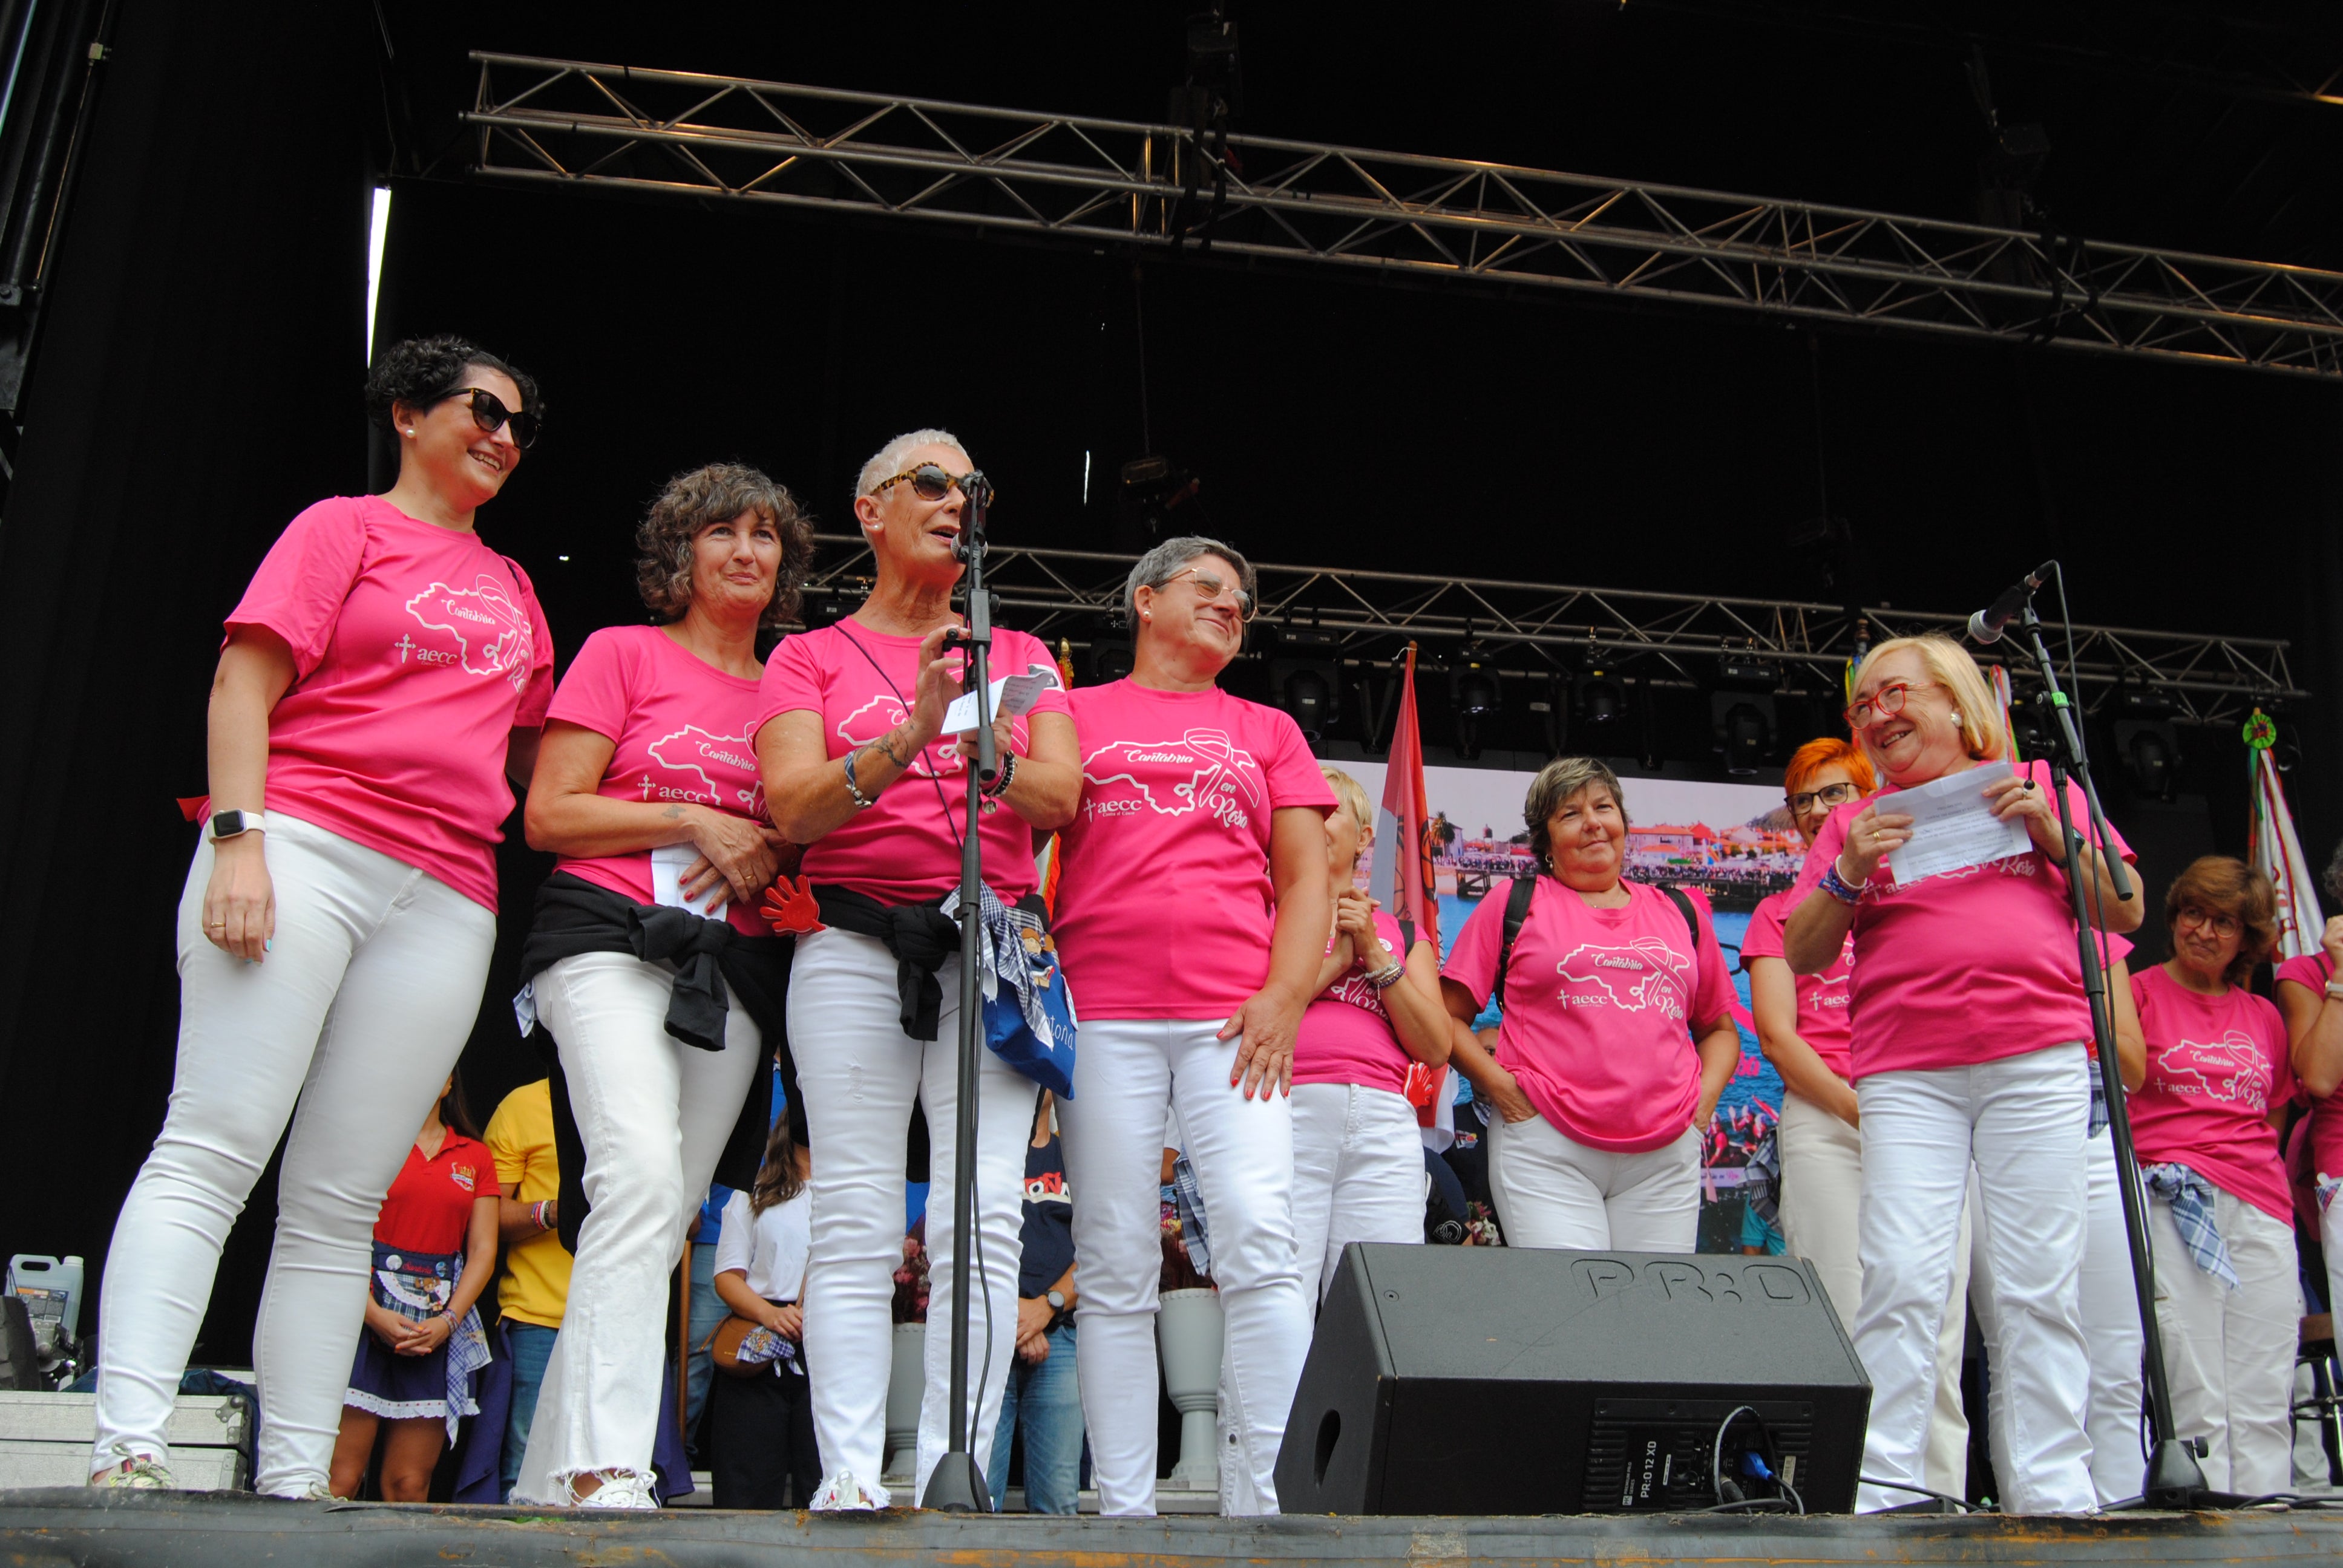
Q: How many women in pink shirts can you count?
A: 11